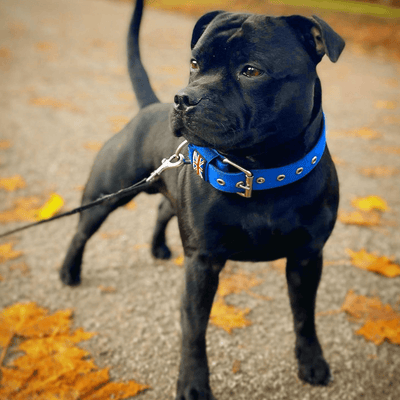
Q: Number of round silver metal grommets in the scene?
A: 6